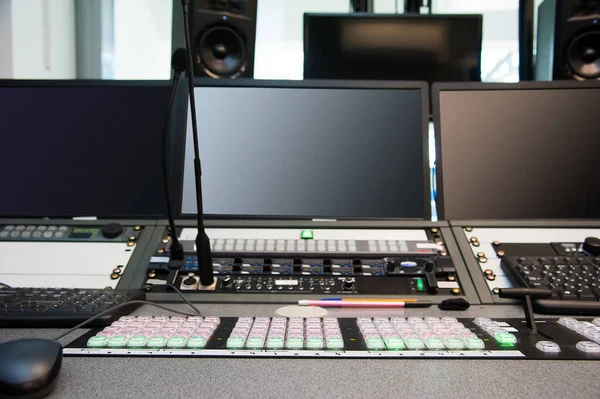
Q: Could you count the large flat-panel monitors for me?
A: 4